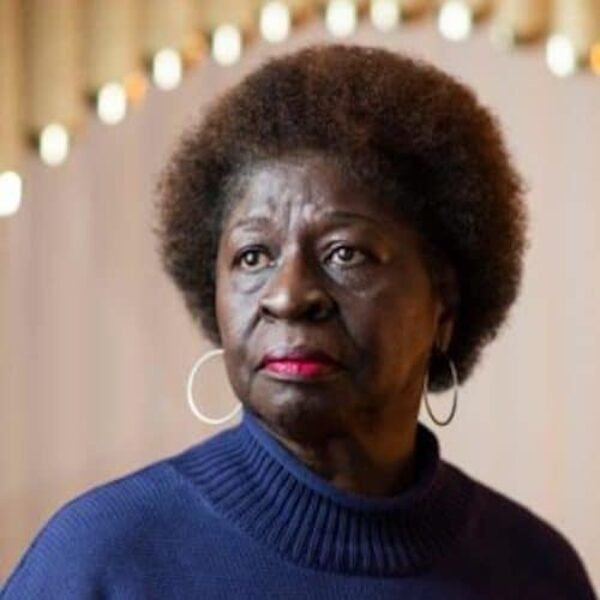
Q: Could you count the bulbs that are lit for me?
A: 10